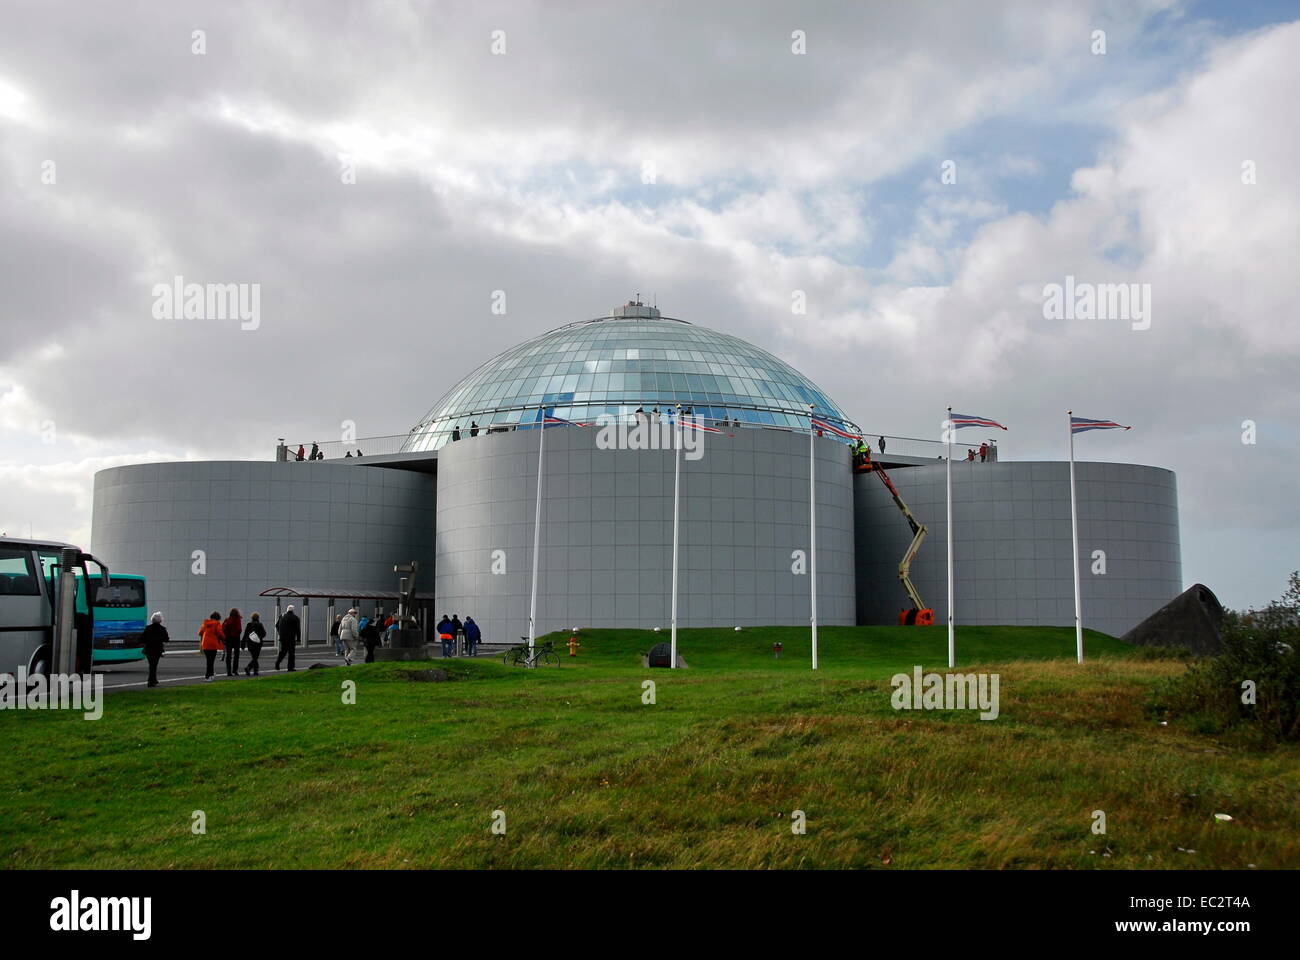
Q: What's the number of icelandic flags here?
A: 5